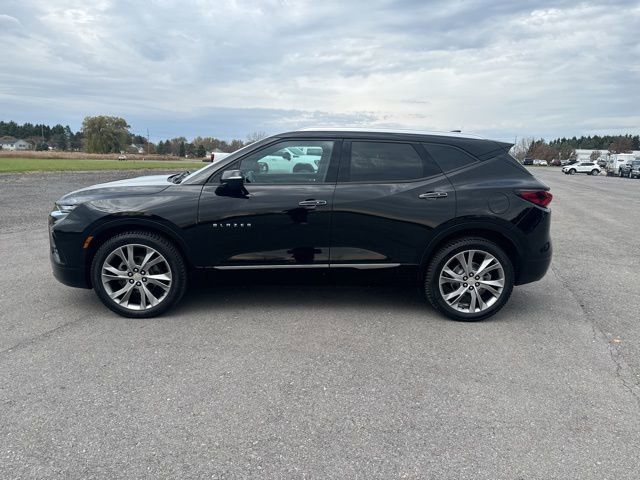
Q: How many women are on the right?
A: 0